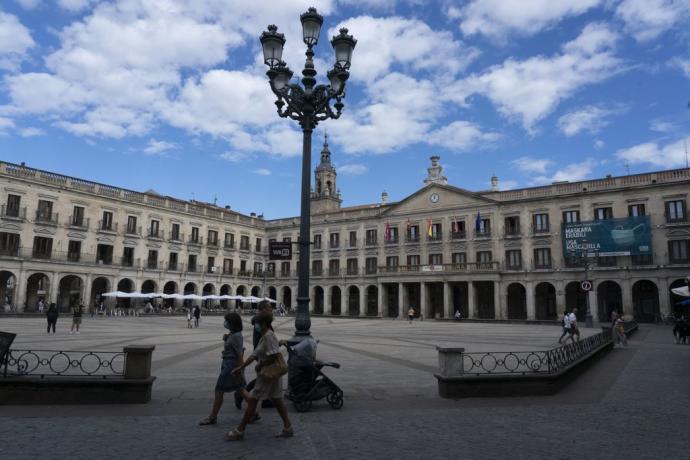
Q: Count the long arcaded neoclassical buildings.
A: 2